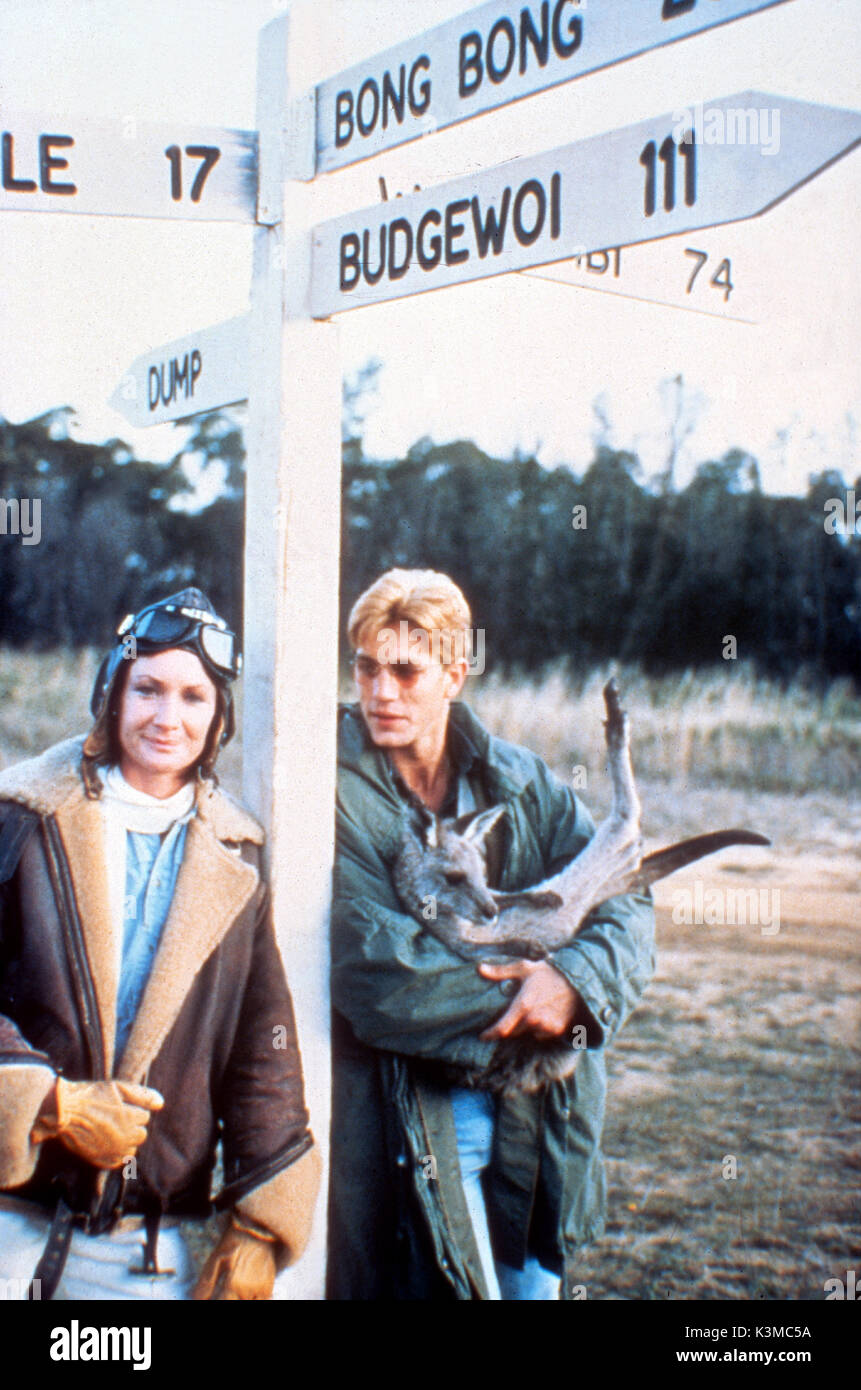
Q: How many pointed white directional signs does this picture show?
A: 5